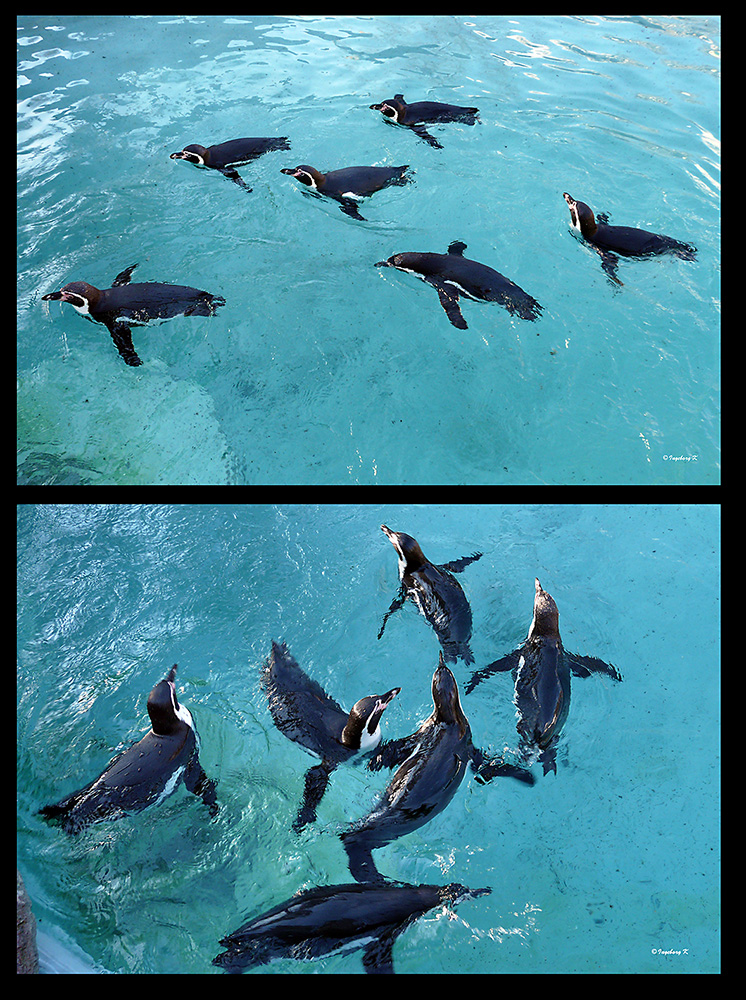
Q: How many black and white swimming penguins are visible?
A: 12